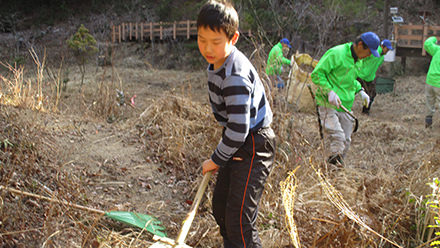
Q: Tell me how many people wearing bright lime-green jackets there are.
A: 4